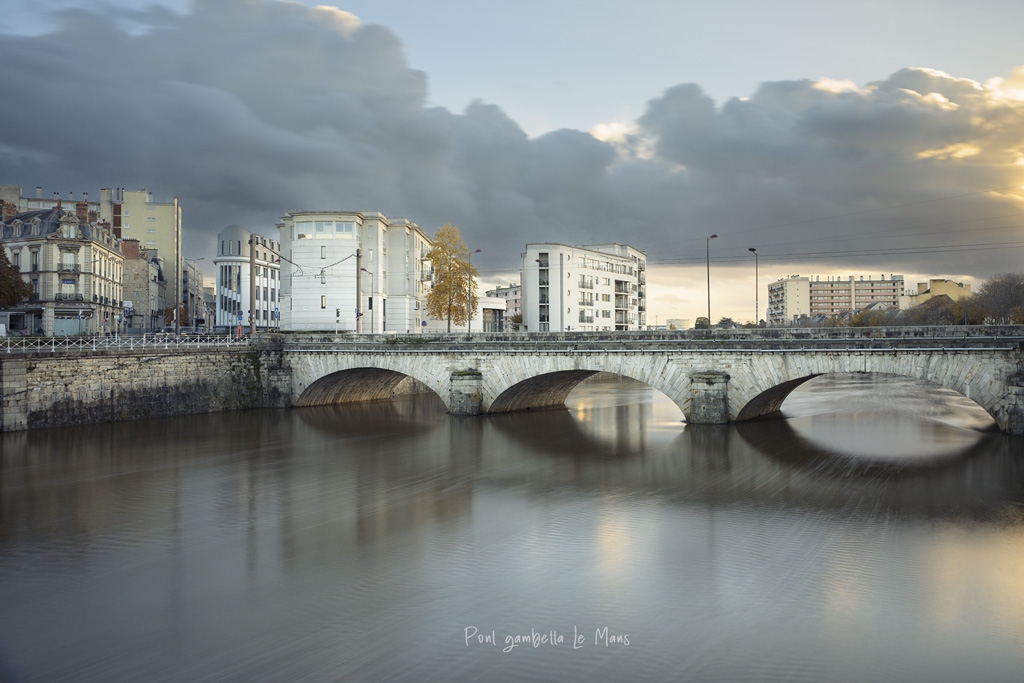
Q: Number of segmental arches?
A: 3